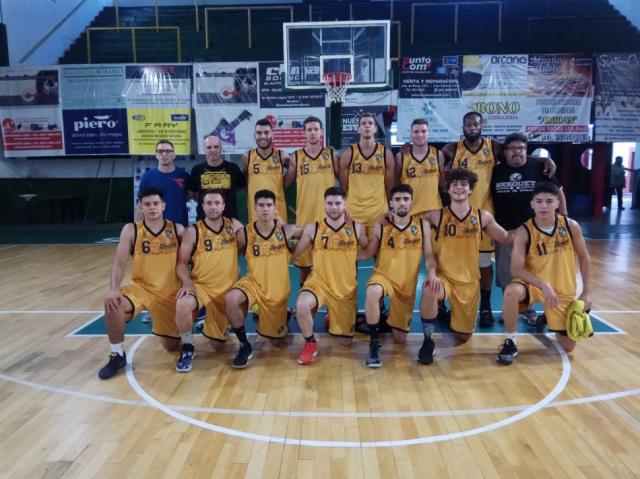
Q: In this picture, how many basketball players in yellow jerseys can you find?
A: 12